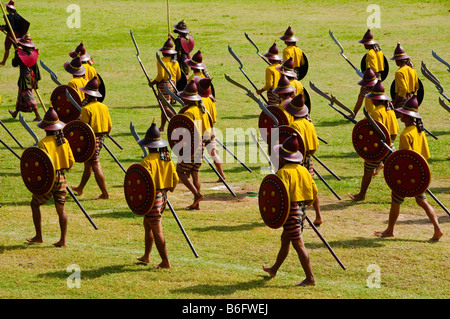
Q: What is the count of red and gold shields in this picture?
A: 10